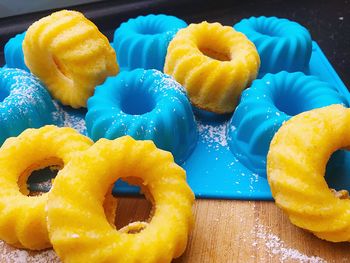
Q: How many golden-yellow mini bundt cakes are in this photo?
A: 5